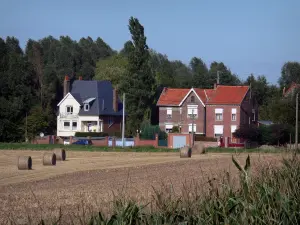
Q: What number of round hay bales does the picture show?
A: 5